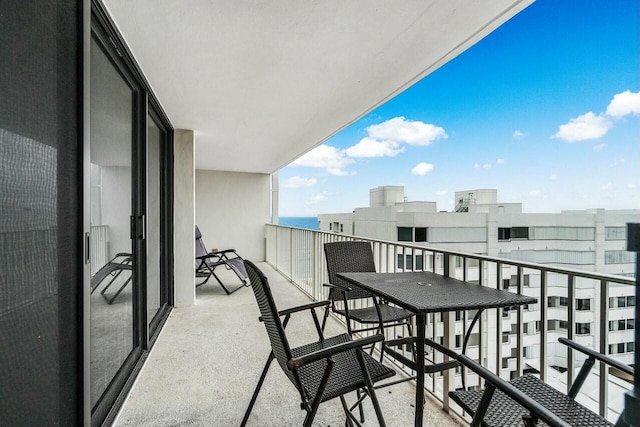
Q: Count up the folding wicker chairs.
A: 3